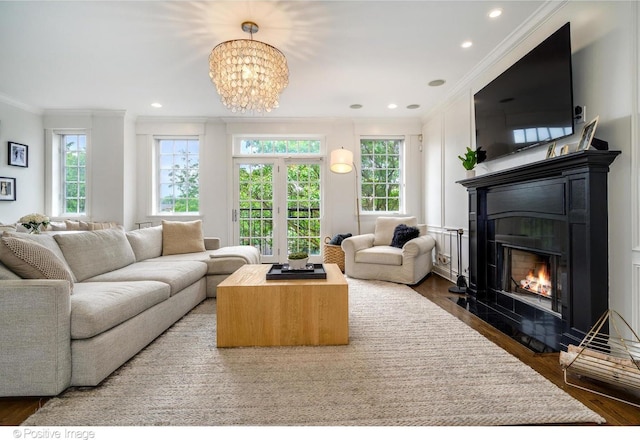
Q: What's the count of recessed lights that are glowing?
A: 4